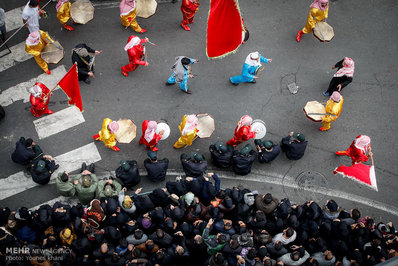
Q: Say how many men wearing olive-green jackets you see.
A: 3